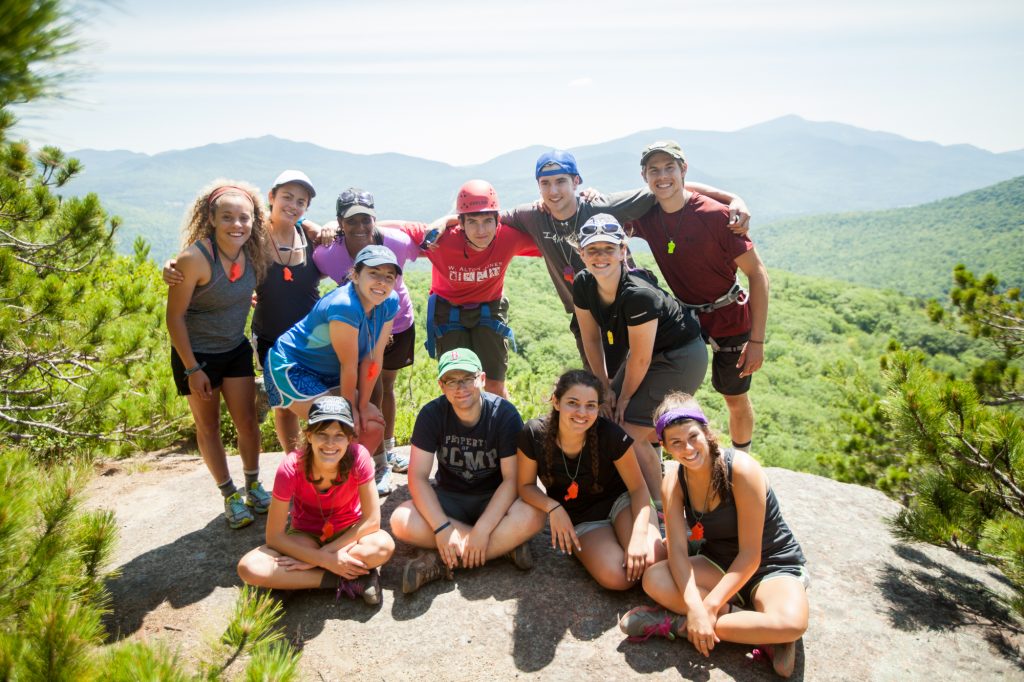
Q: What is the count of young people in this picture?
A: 12